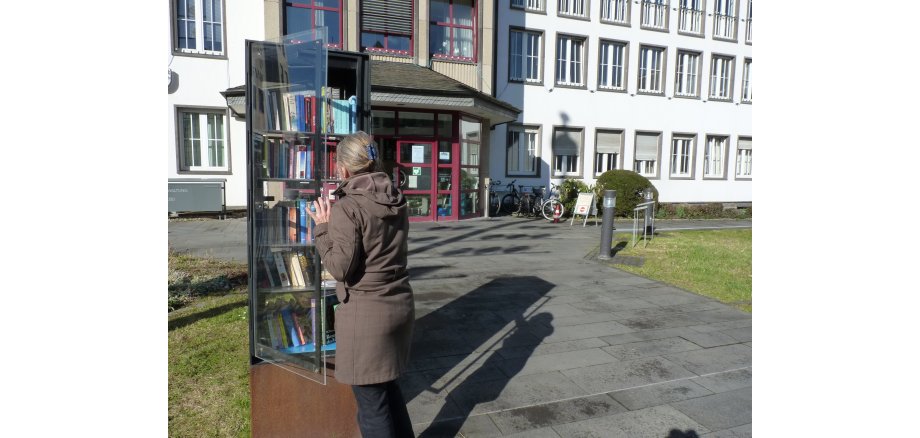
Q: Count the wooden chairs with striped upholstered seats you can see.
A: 0